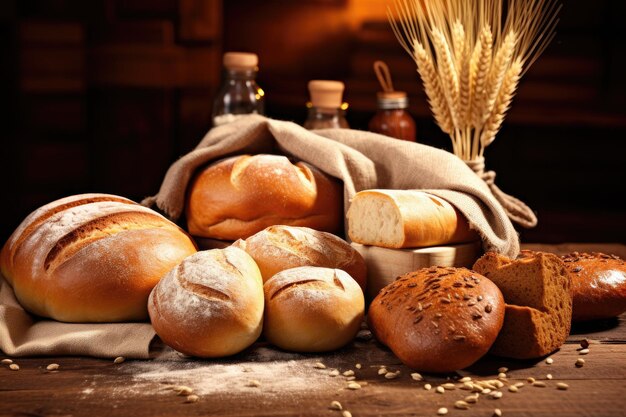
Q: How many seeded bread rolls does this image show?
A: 2